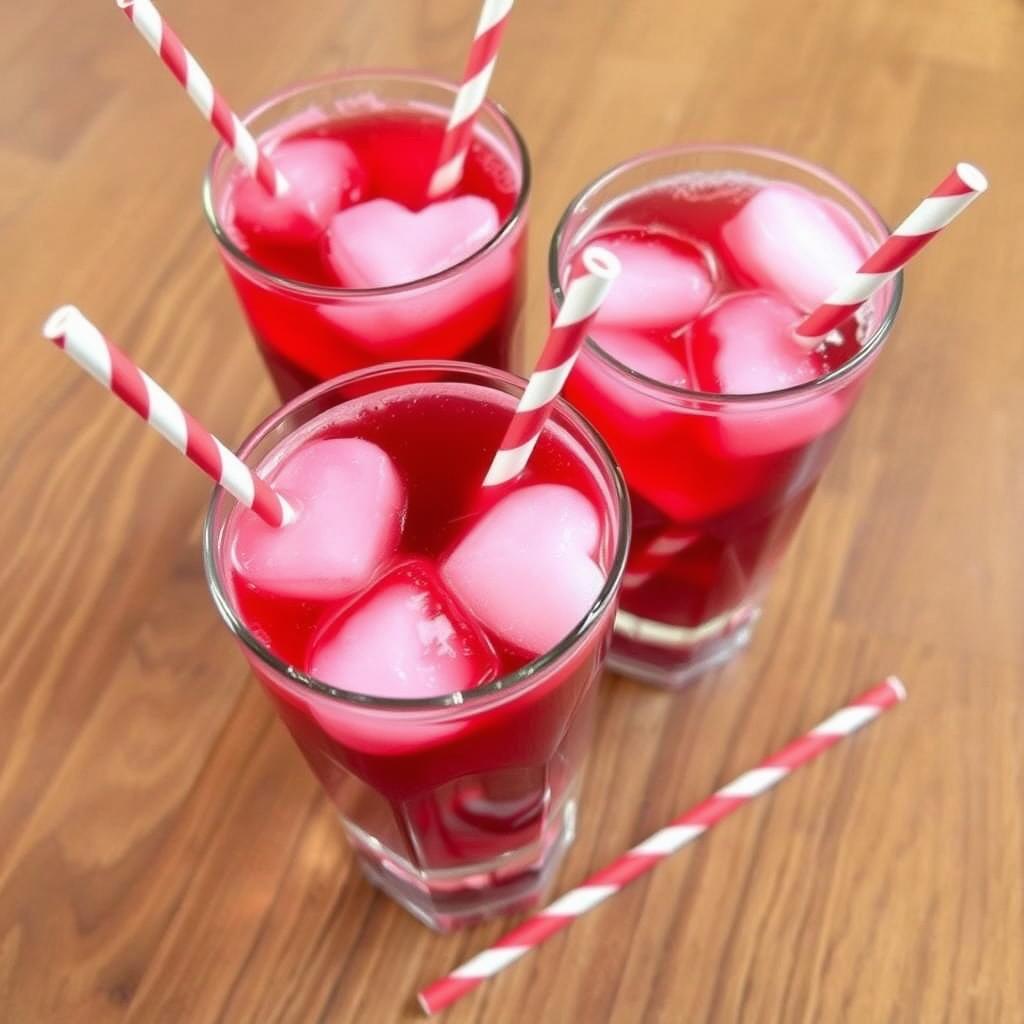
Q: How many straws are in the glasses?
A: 5